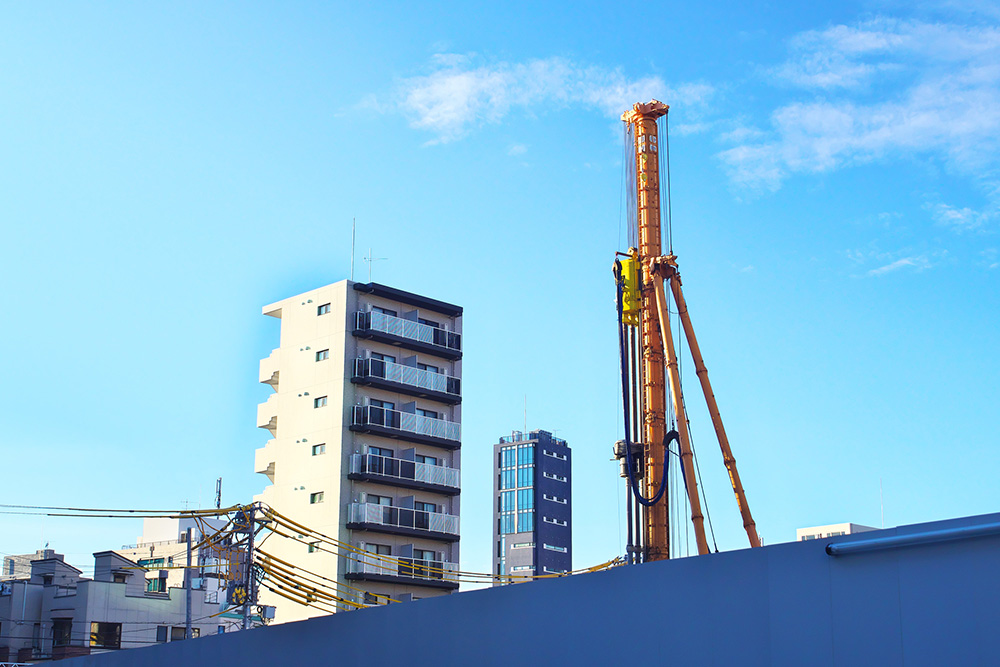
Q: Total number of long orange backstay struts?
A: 2